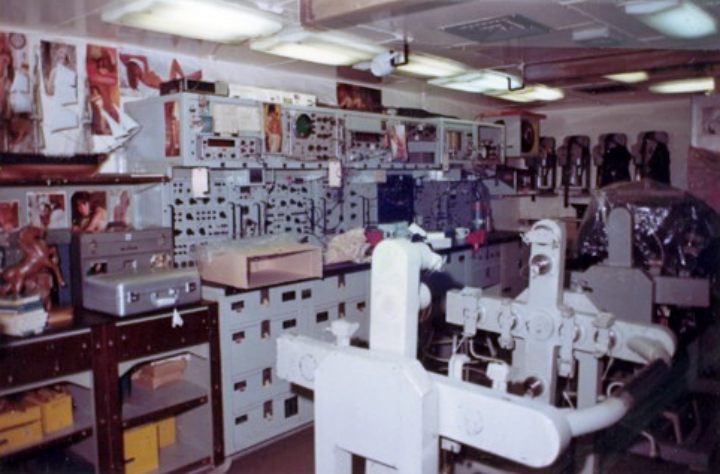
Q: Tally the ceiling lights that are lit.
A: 8